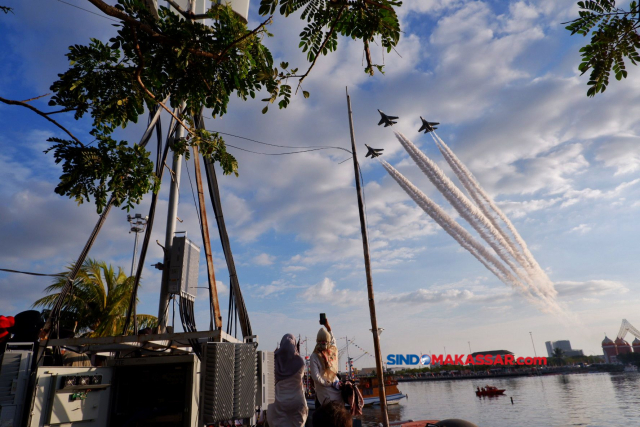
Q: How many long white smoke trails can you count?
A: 3